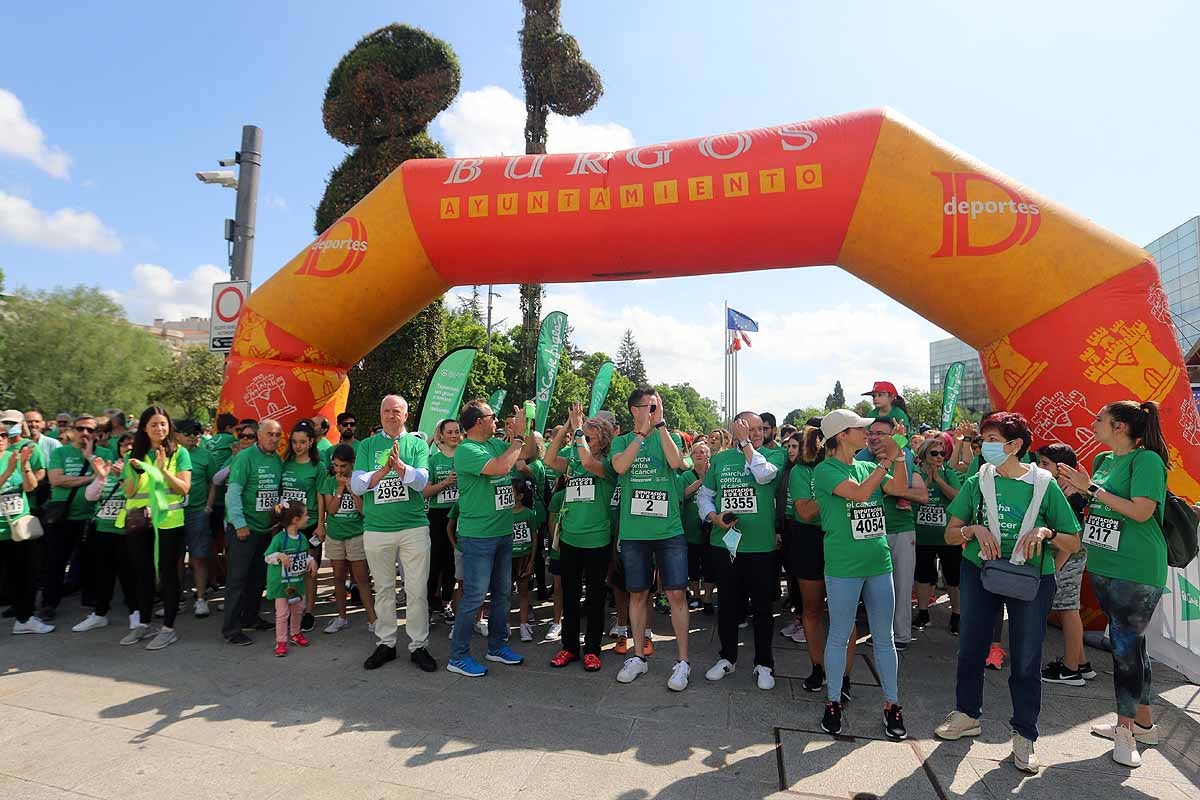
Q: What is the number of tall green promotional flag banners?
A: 5